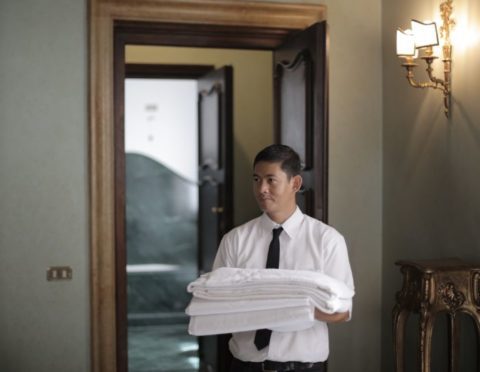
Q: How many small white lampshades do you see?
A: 2